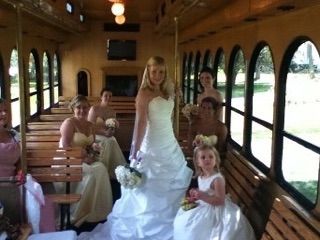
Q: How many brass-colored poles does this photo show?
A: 2